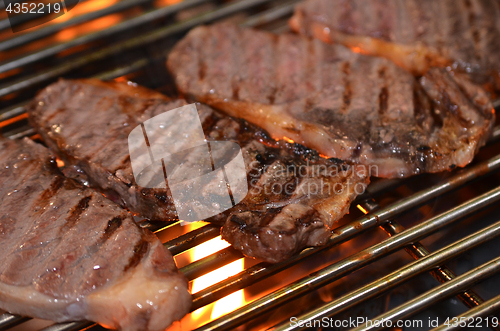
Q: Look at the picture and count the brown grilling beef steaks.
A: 4